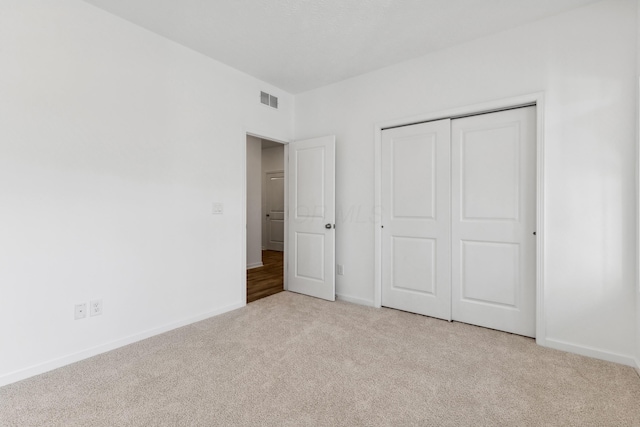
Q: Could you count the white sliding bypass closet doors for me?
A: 2